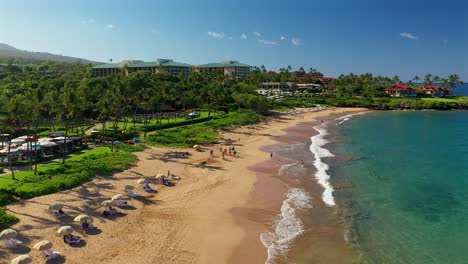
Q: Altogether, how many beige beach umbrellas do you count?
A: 11